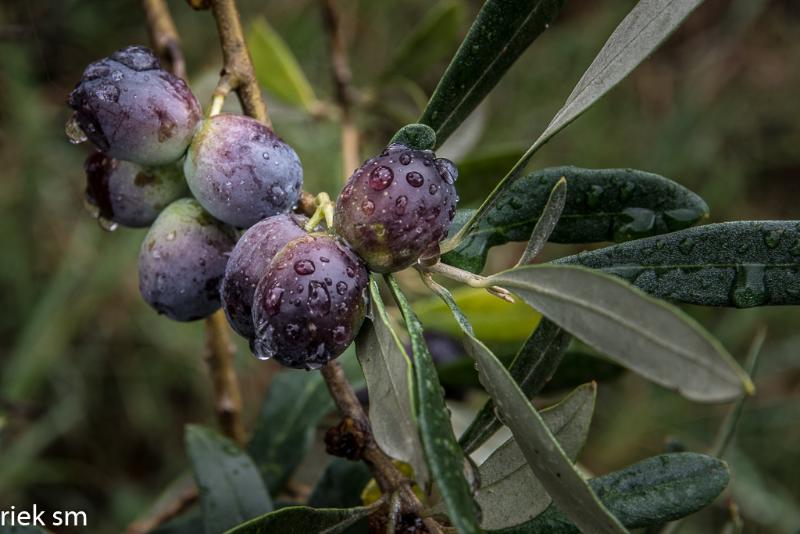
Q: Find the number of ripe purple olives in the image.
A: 7